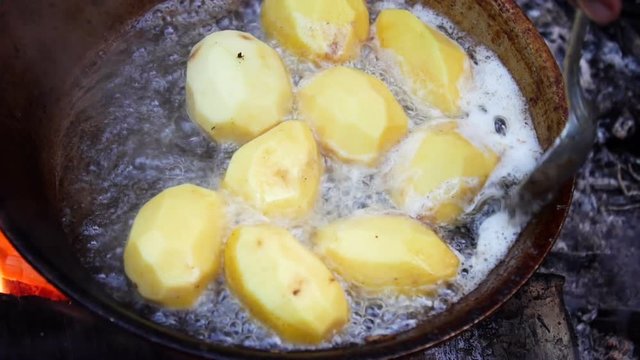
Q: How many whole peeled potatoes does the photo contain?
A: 9